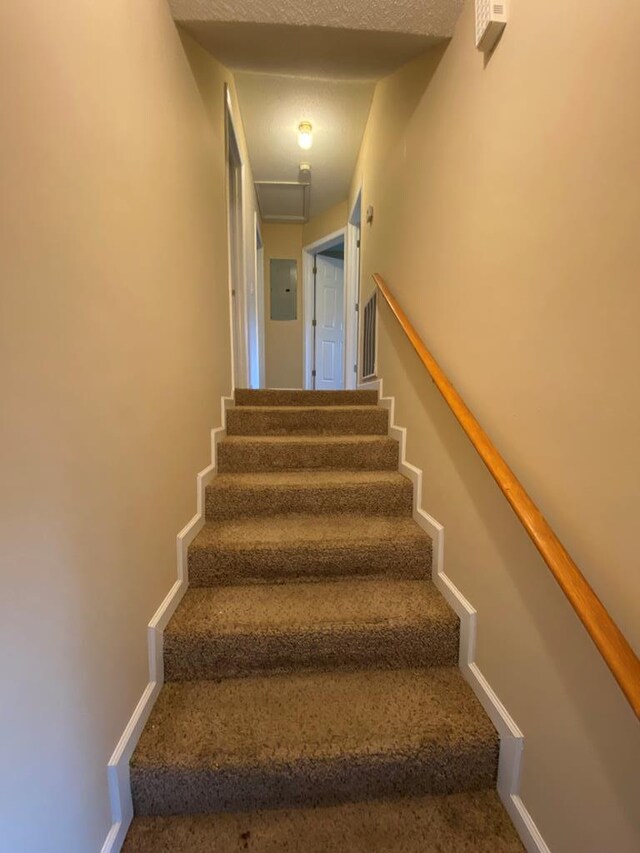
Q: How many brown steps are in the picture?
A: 8